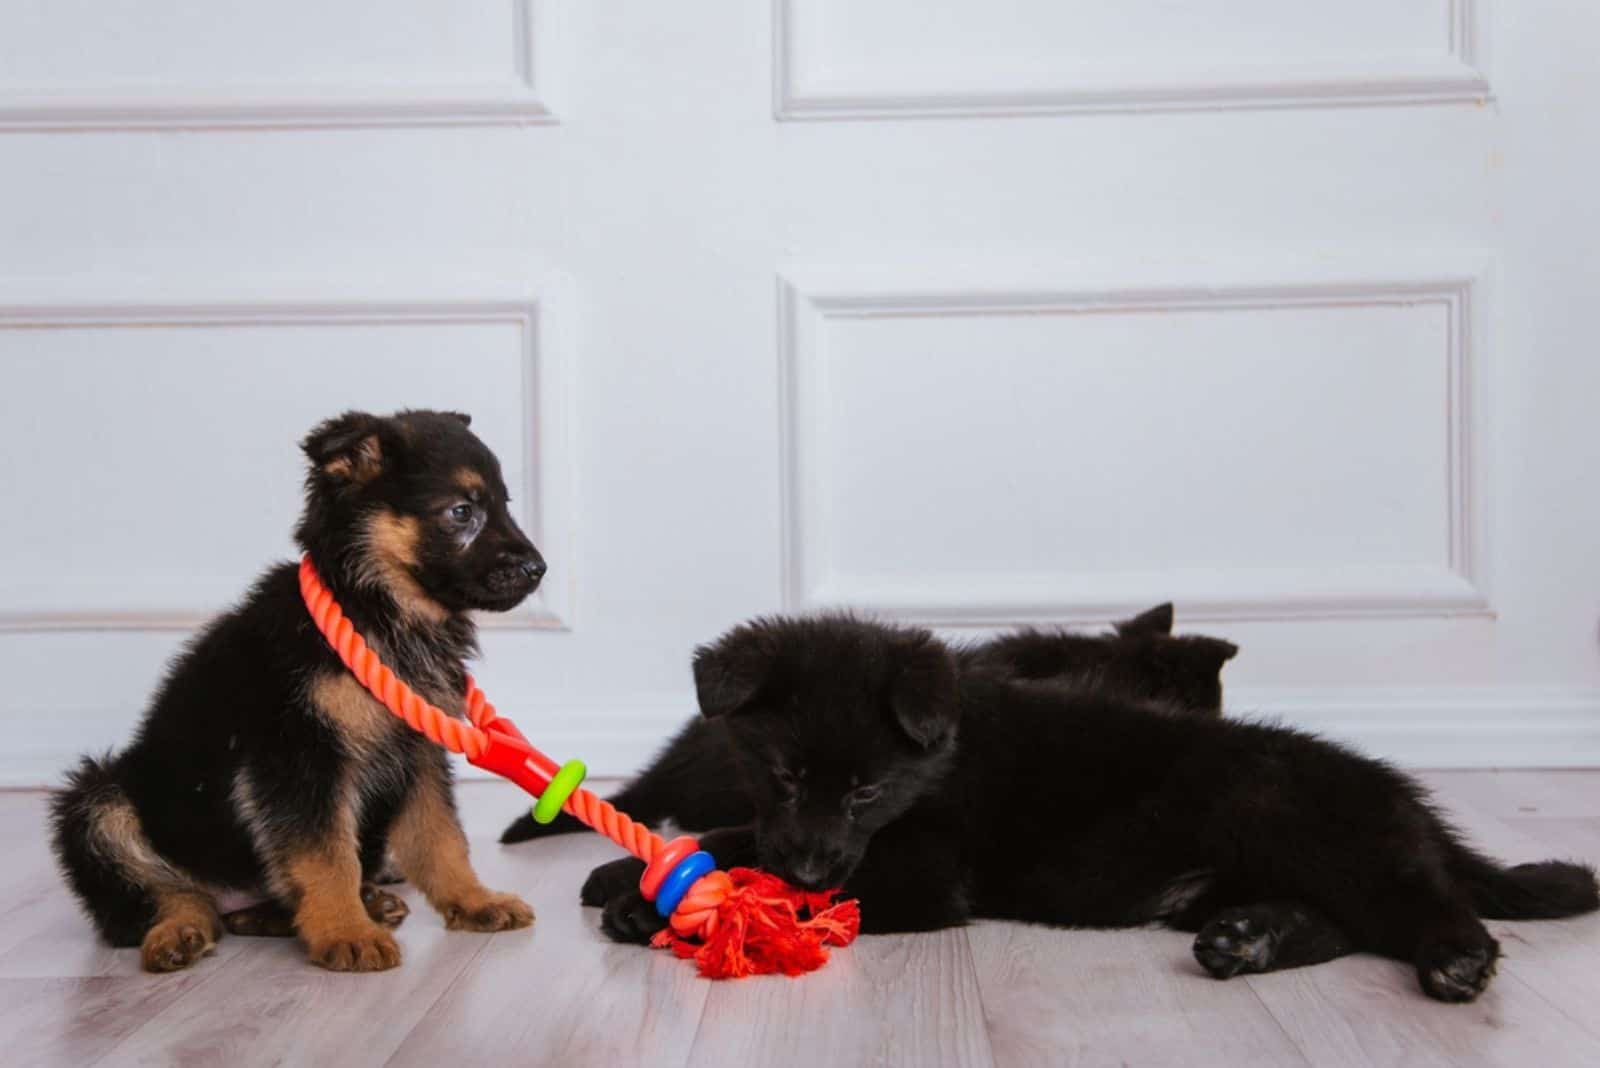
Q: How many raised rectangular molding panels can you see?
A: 4